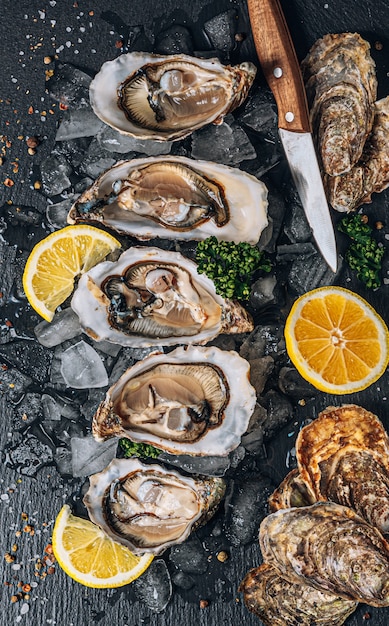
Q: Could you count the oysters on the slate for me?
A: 11